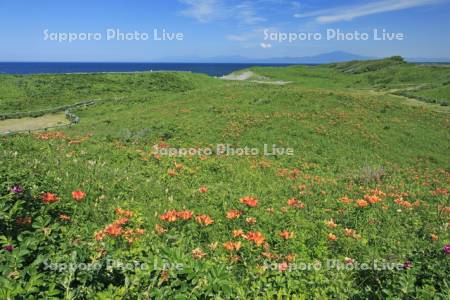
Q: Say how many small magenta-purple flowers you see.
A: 4